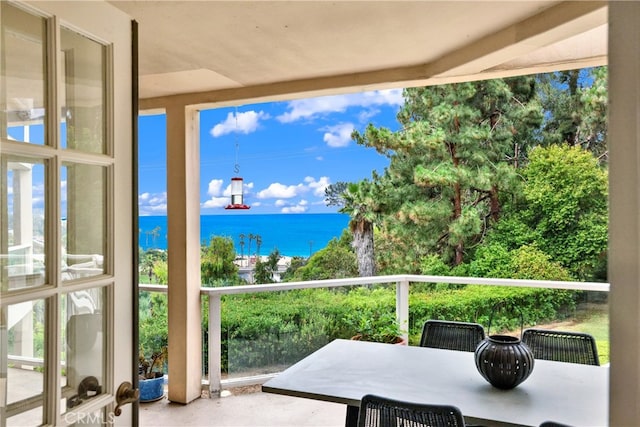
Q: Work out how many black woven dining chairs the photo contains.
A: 4